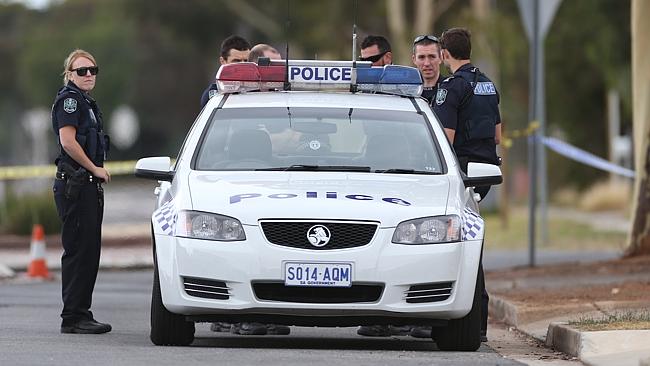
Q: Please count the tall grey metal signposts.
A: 2